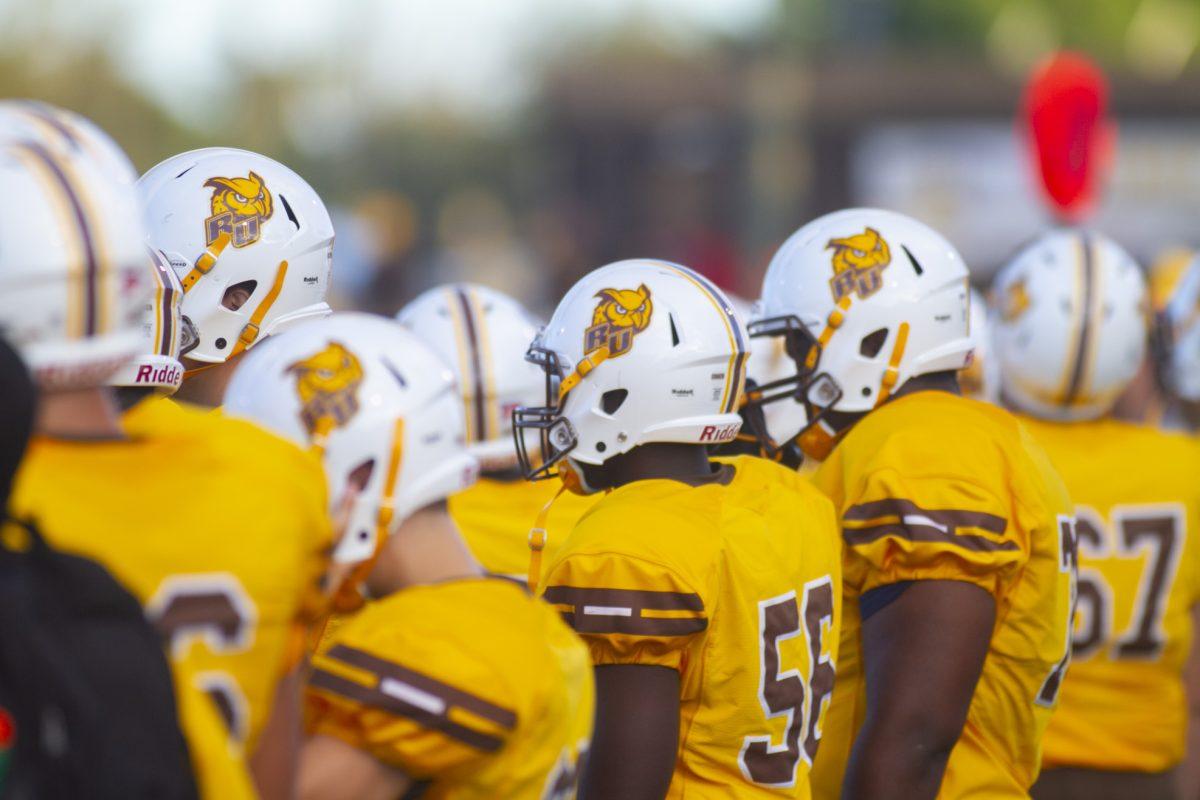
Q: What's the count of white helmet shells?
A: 12